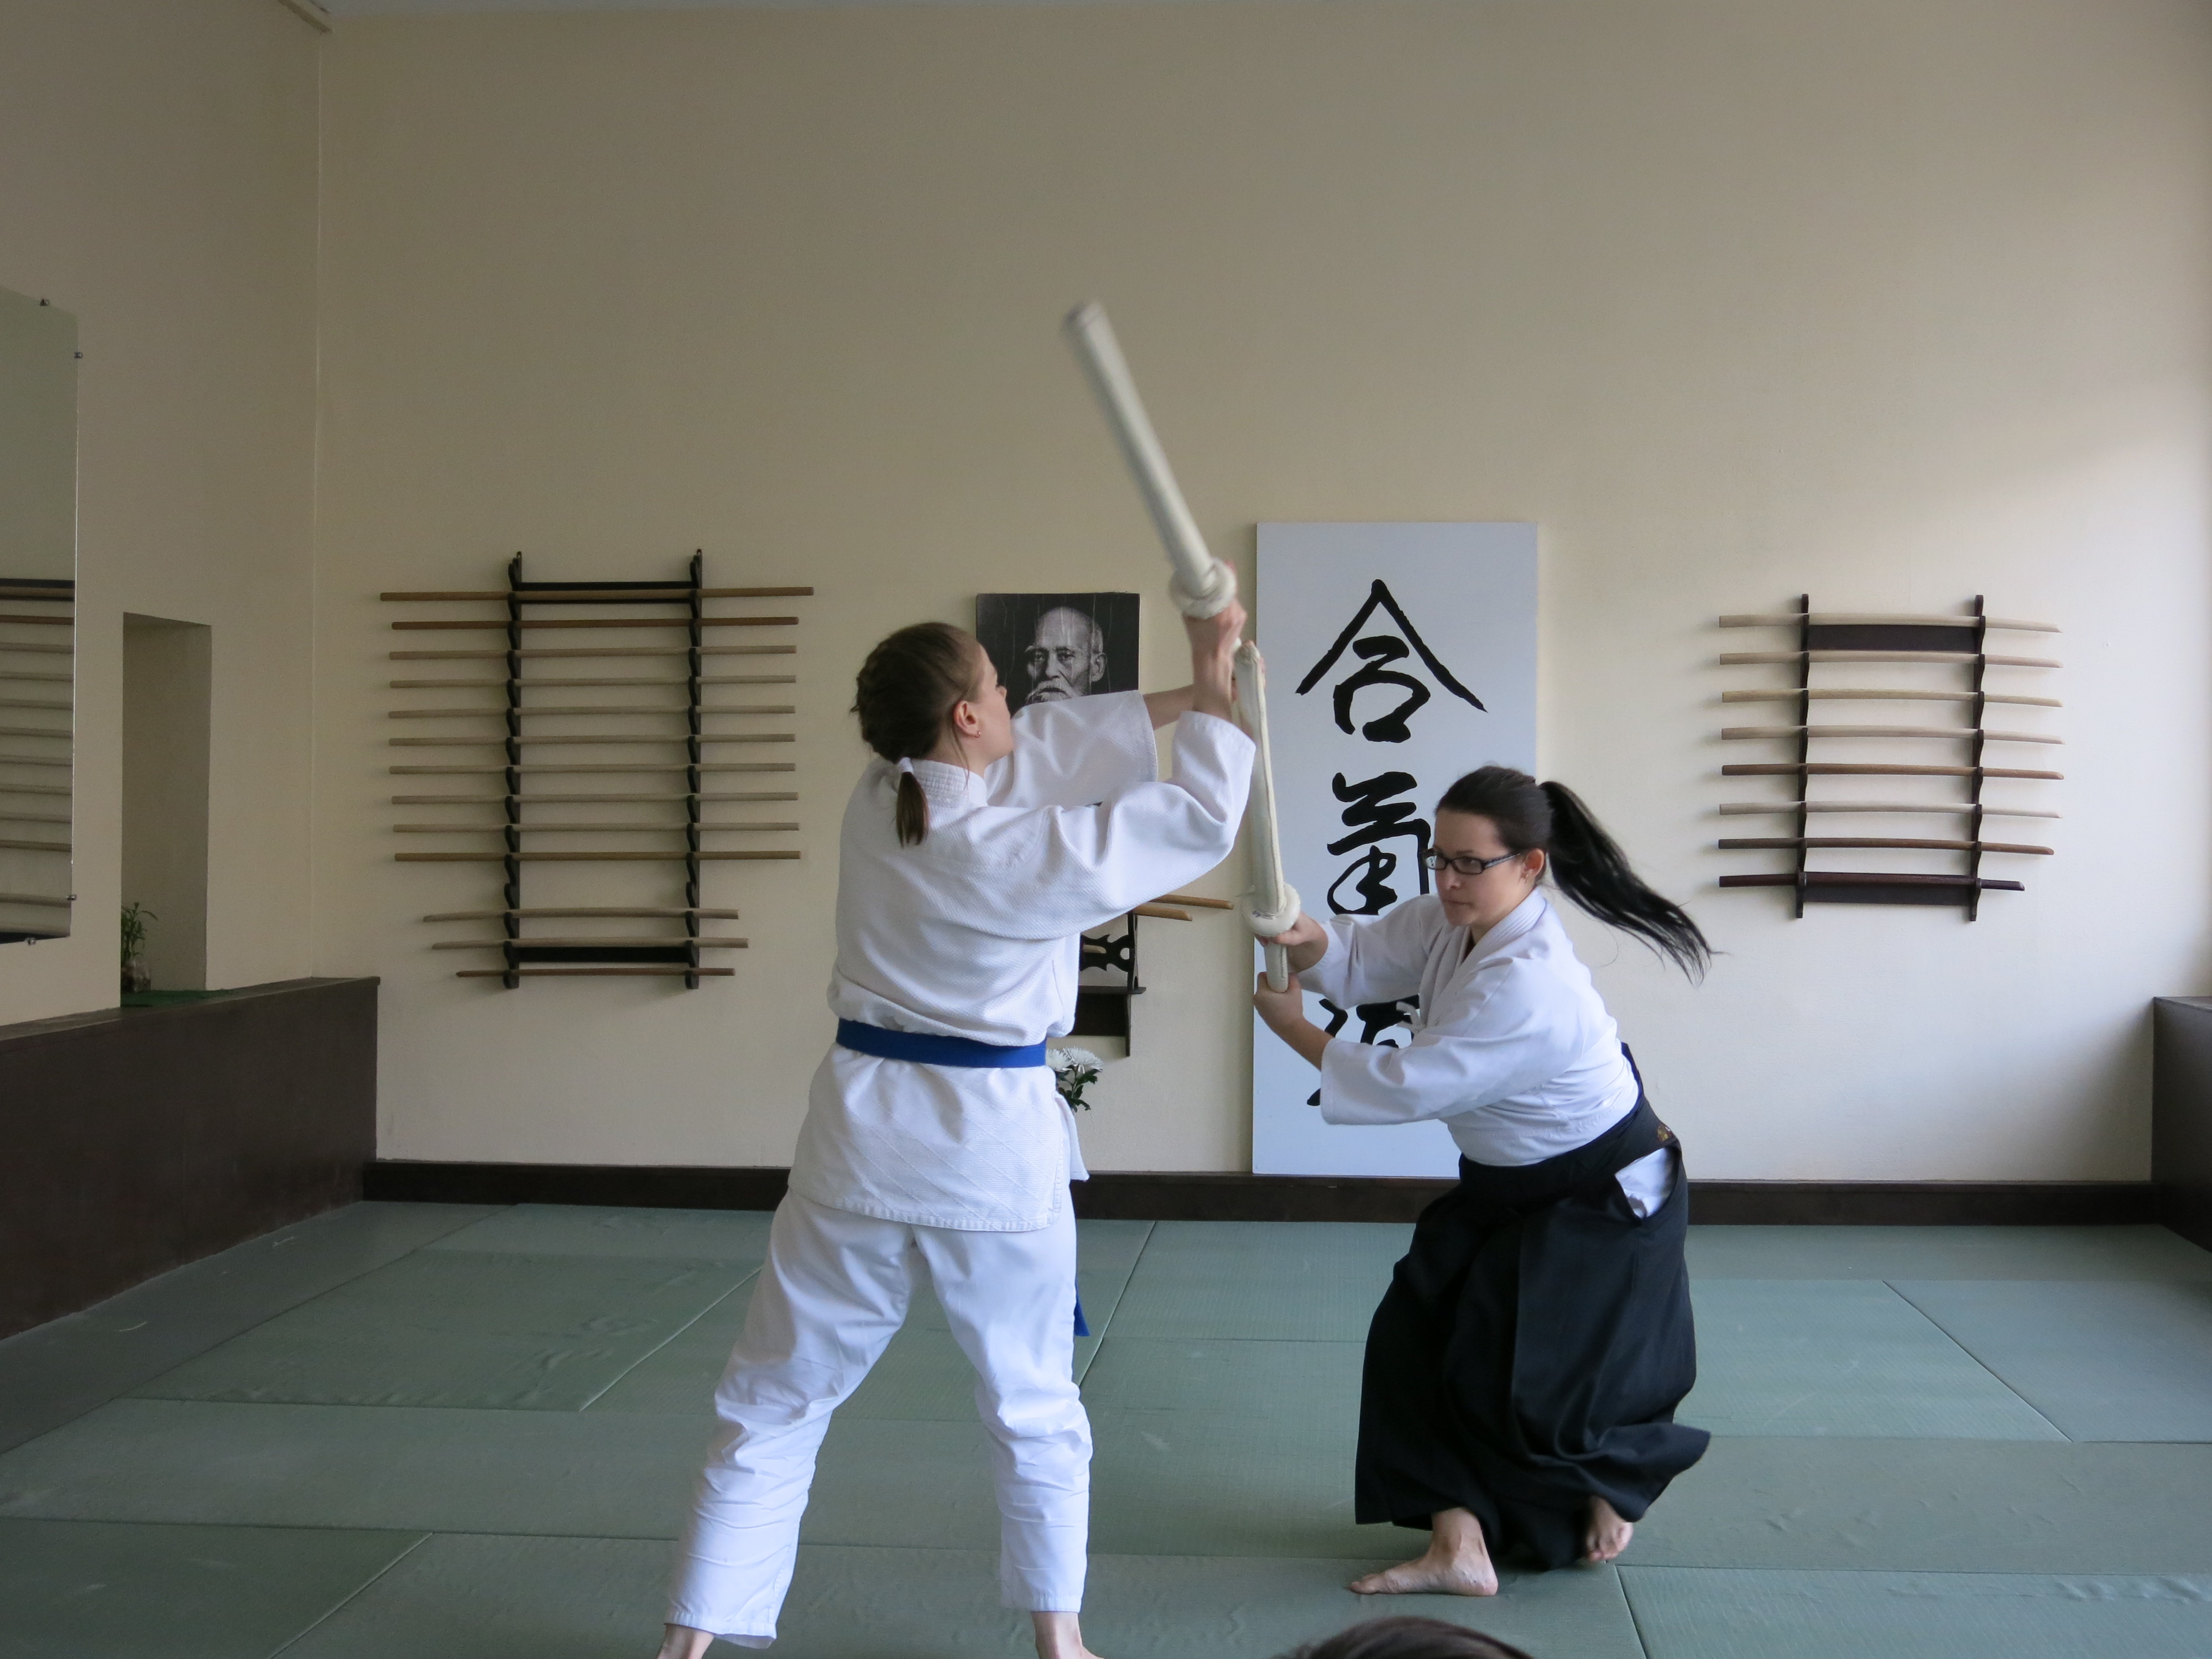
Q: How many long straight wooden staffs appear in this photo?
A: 10